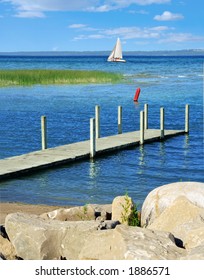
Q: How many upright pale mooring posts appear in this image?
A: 8